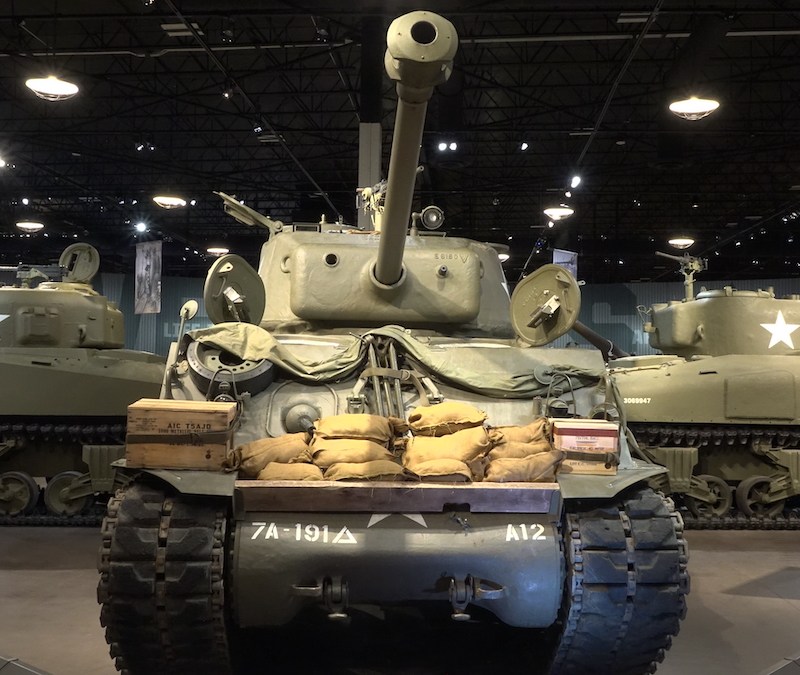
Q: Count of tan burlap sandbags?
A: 11